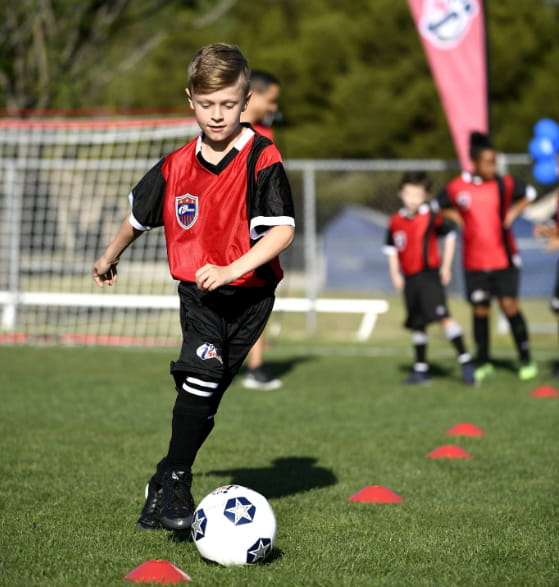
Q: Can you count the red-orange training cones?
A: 5